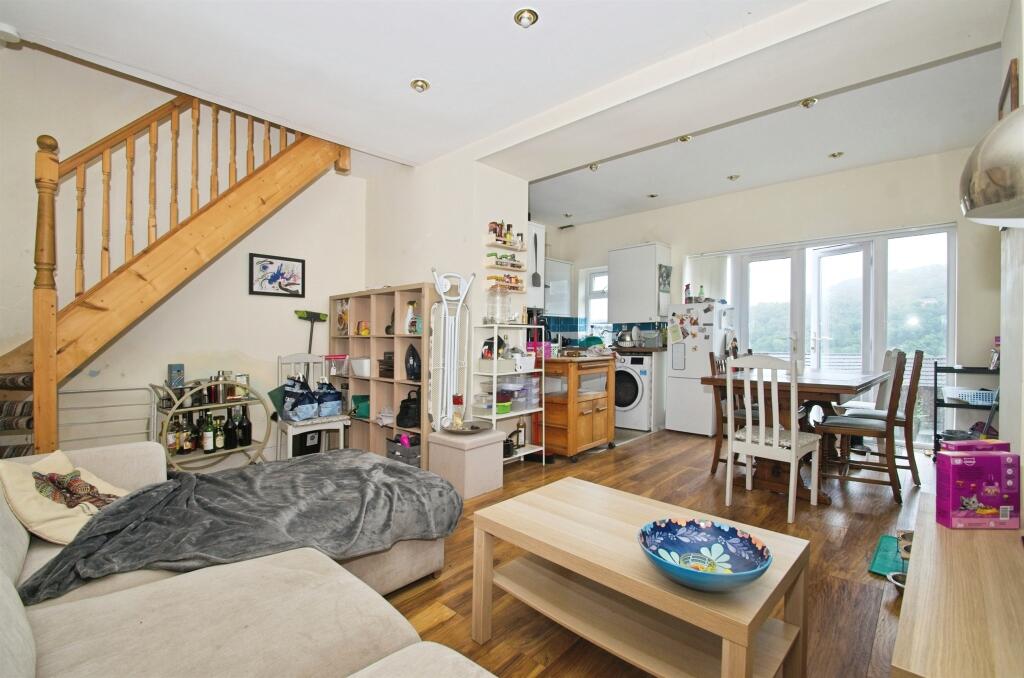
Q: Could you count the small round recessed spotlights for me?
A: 9